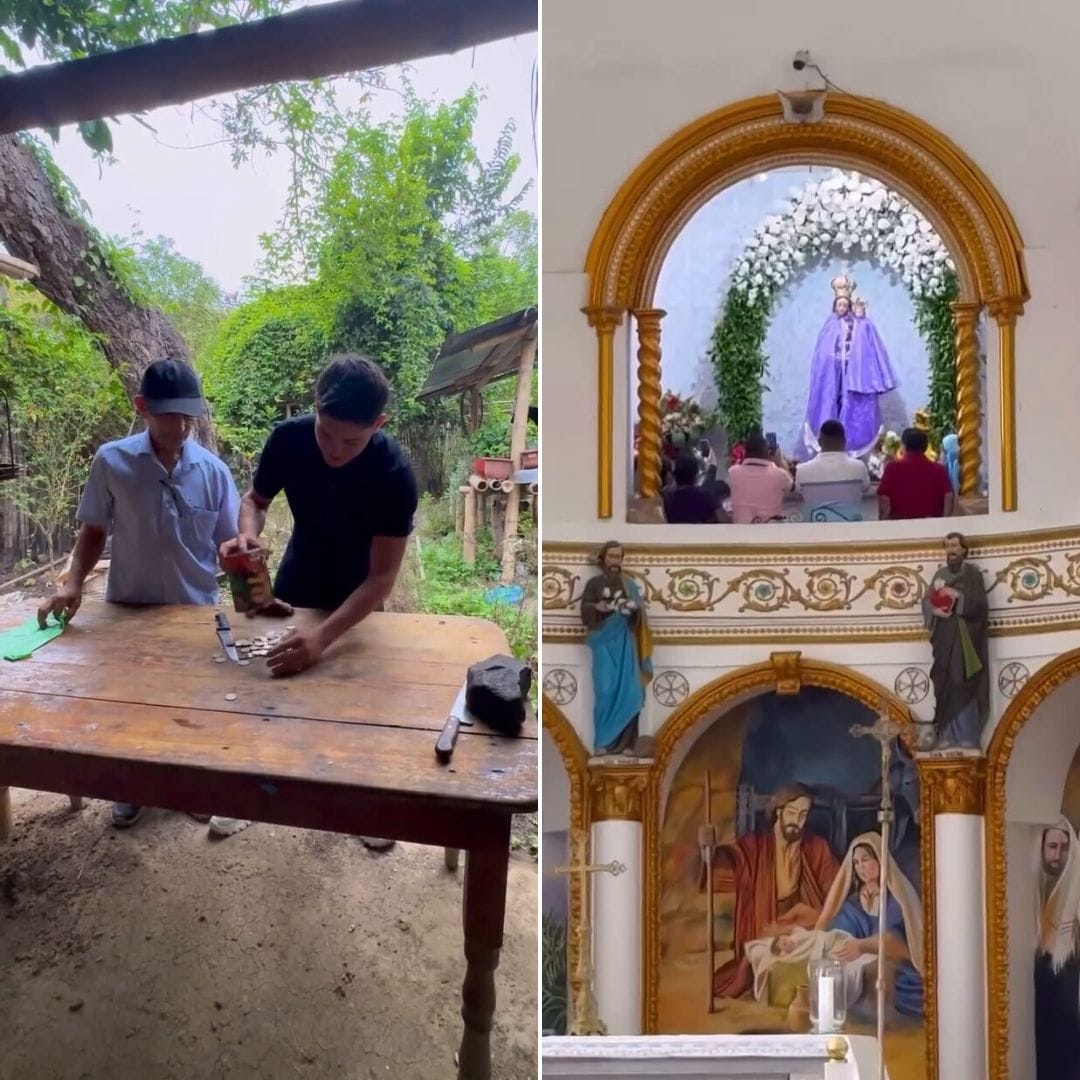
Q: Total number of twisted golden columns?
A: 2